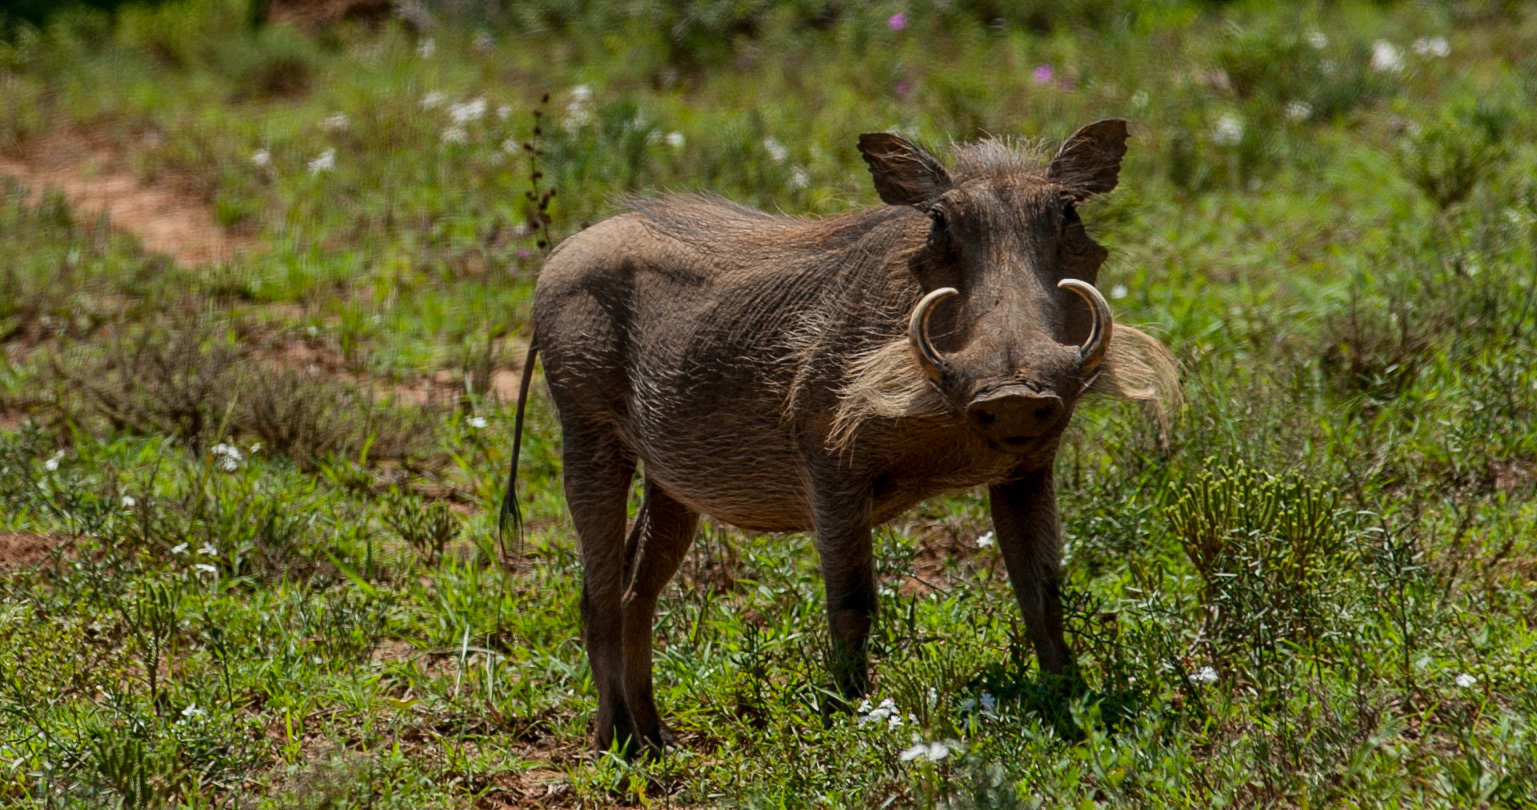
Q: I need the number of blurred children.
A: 0